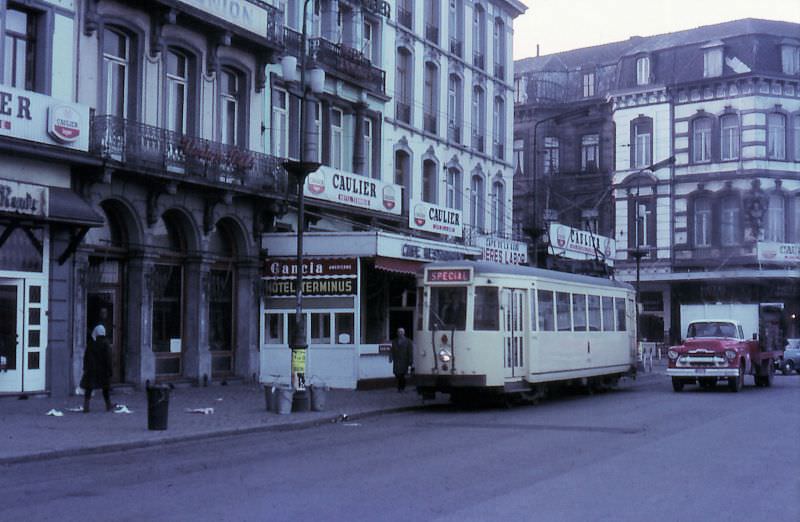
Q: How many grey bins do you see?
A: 3